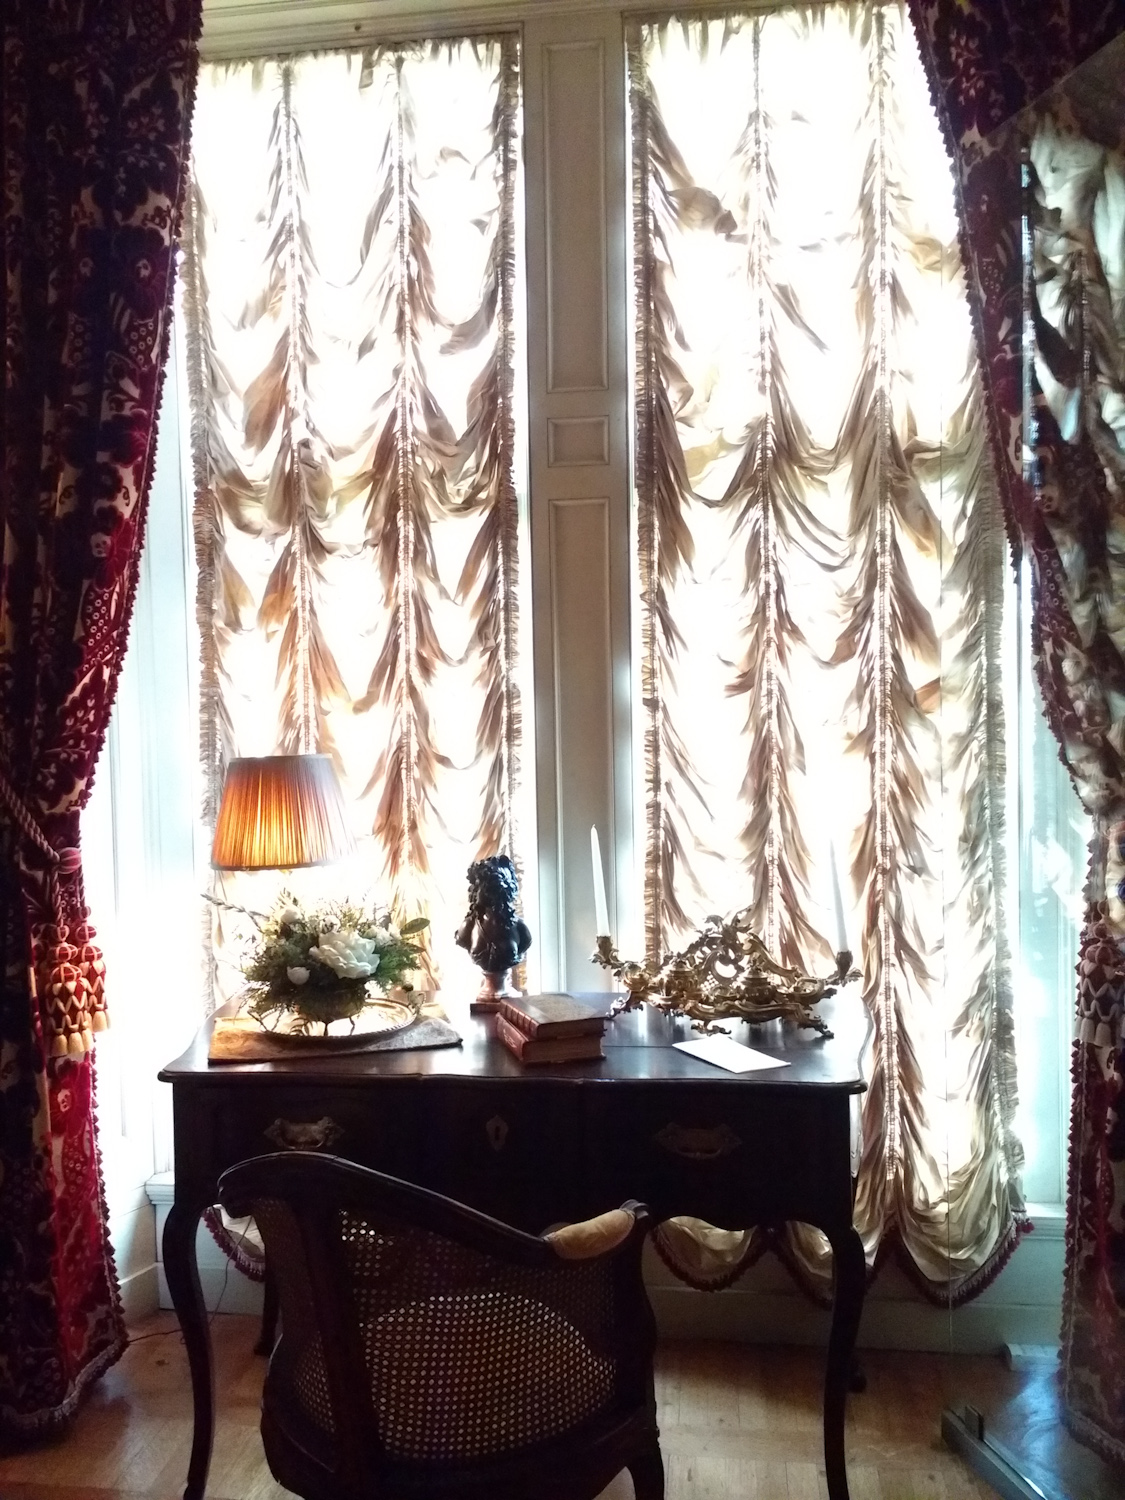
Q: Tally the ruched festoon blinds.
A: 2